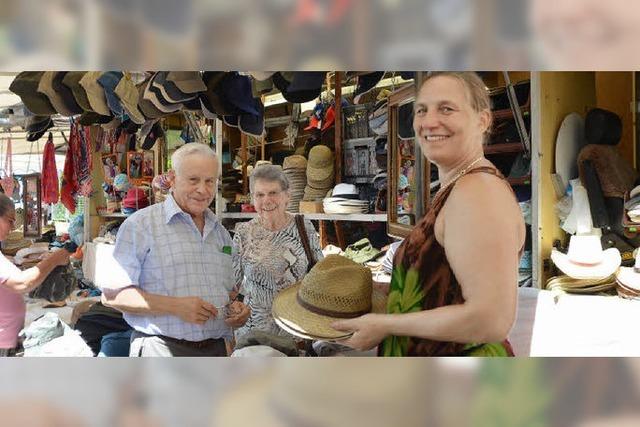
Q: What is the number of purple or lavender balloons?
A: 0